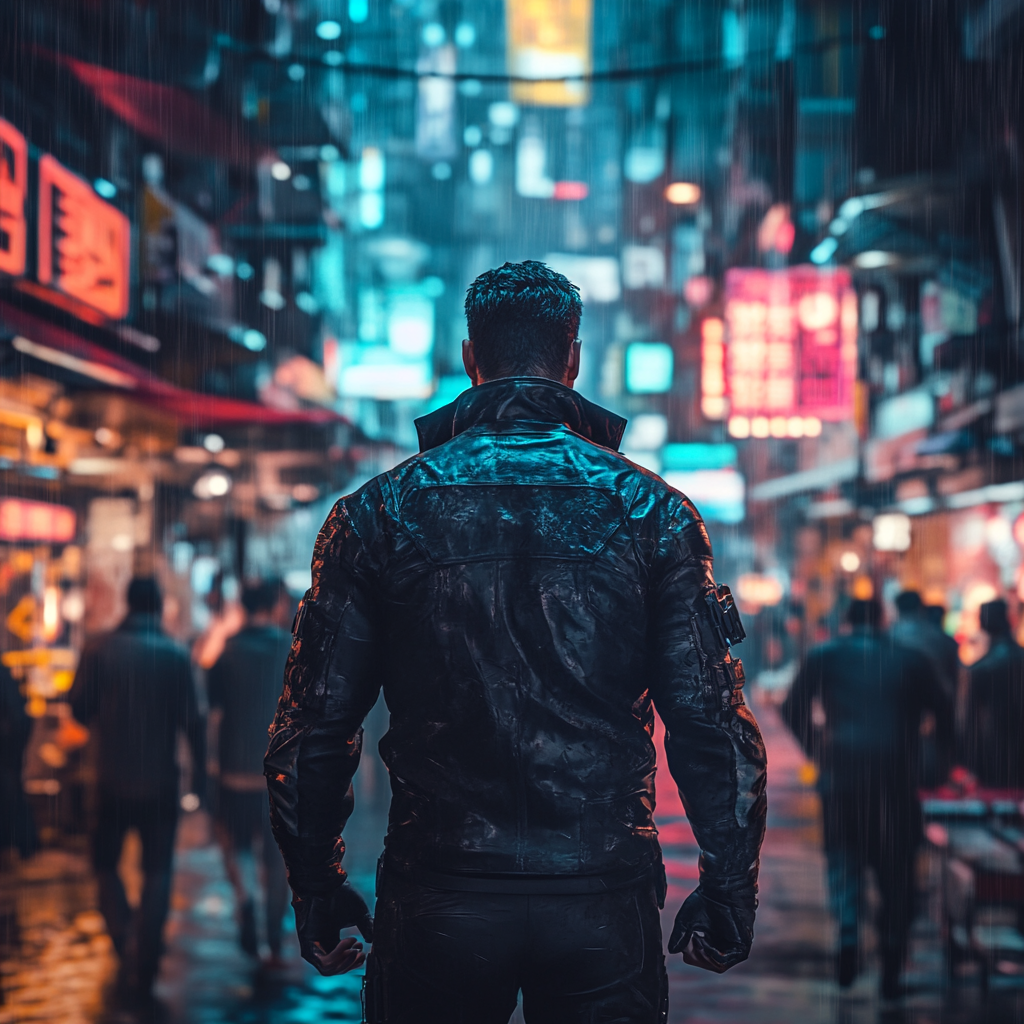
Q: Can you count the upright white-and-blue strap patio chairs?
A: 0